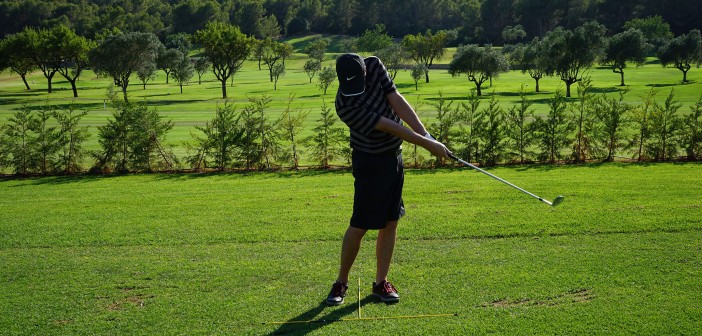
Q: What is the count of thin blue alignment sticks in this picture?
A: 0